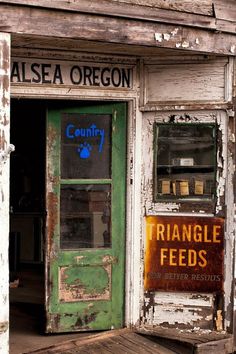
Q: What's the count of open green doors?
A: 1